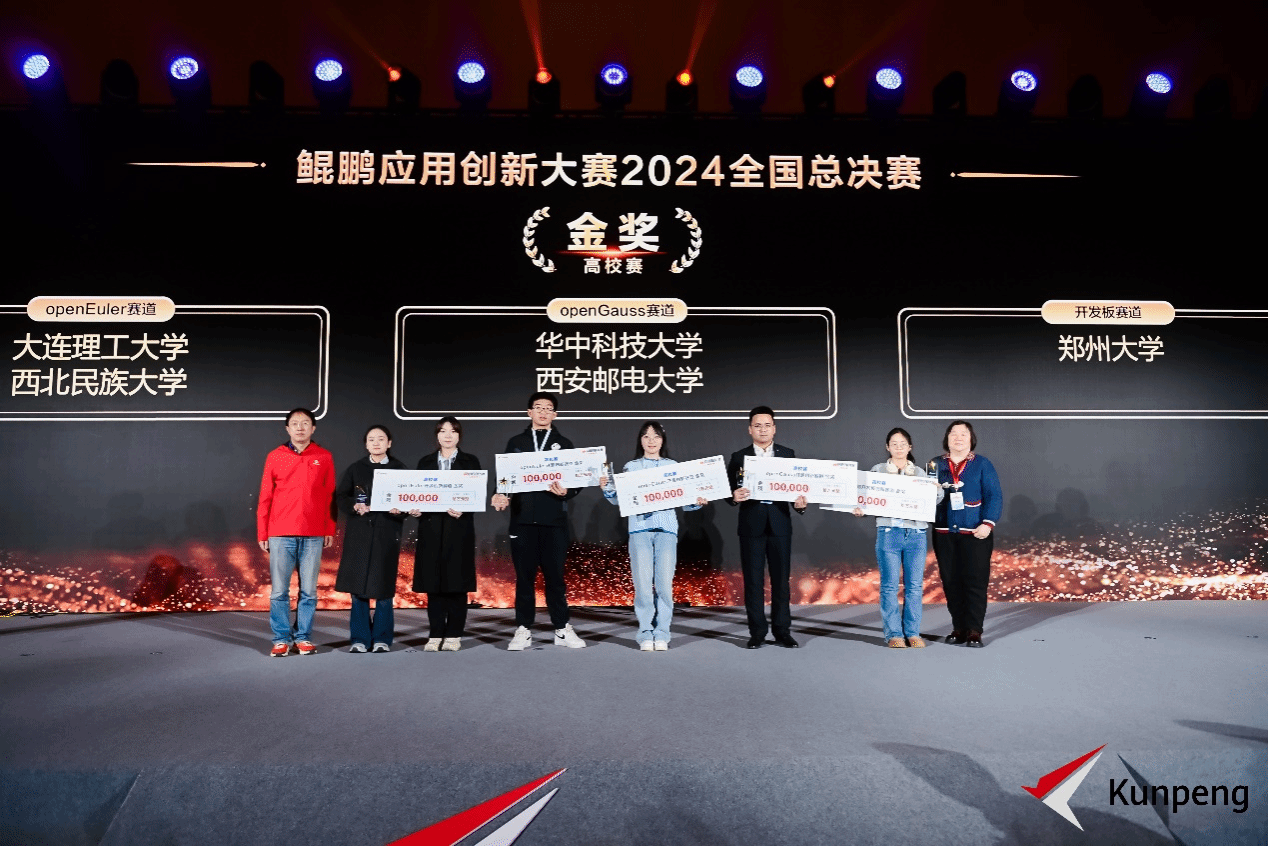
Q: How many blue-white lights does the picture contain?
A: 9